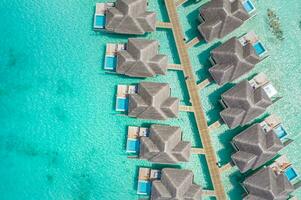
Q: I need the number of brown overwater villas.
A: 10